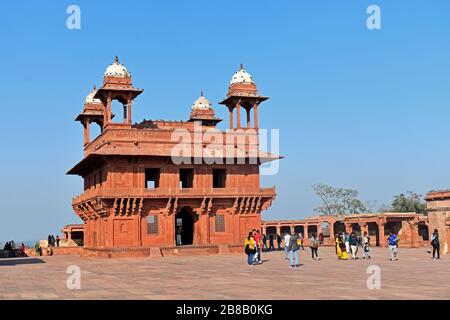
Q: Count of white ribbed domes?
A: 4